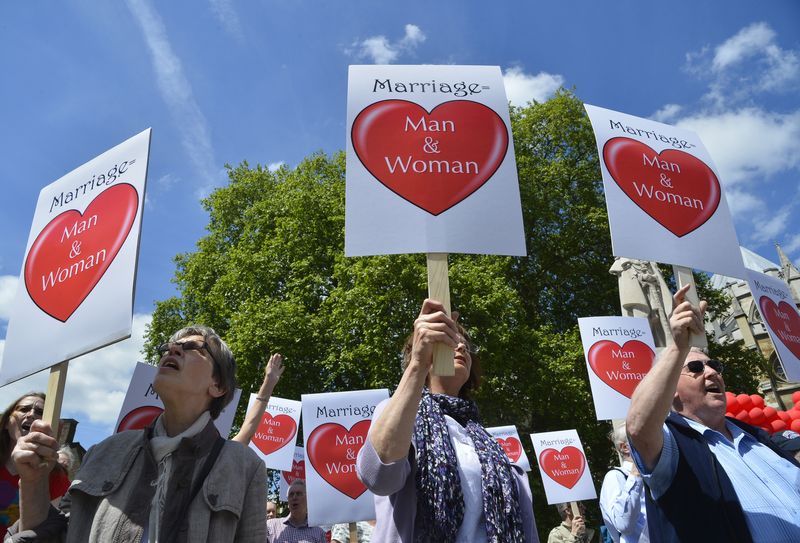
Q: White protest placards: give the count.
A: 11